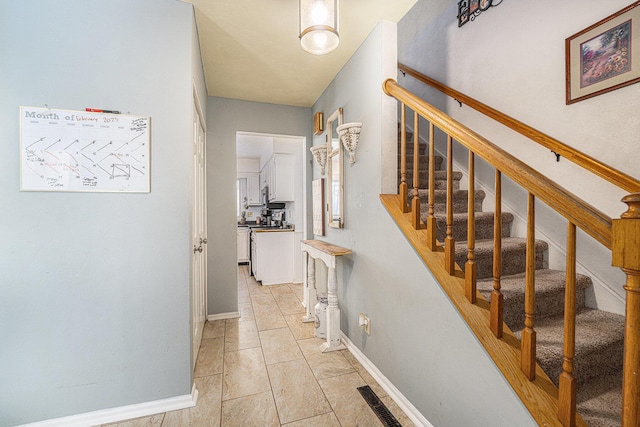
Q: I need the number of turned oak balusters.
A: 8